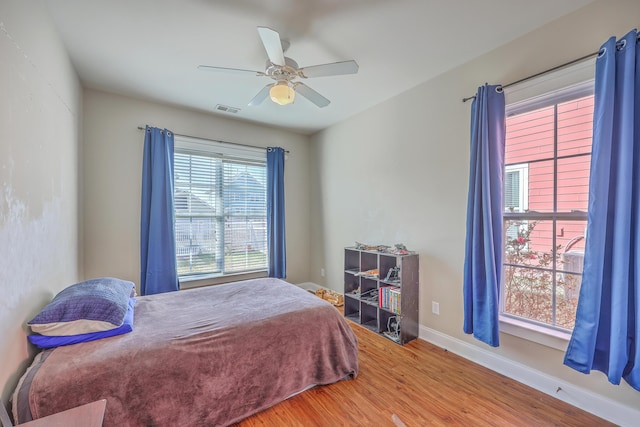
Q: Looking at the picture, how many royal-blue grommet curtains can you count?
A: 4